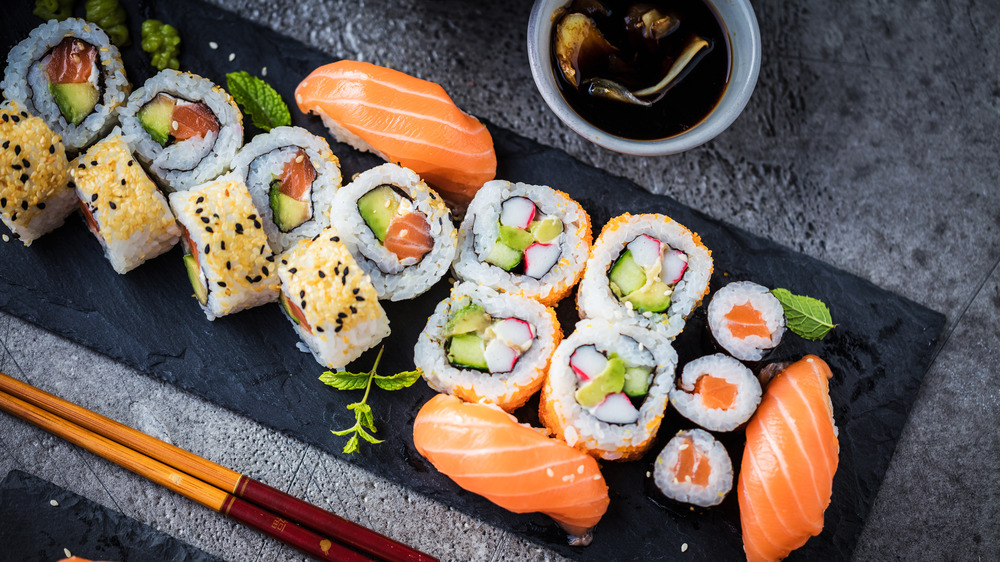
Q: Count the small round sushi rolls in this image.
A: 3